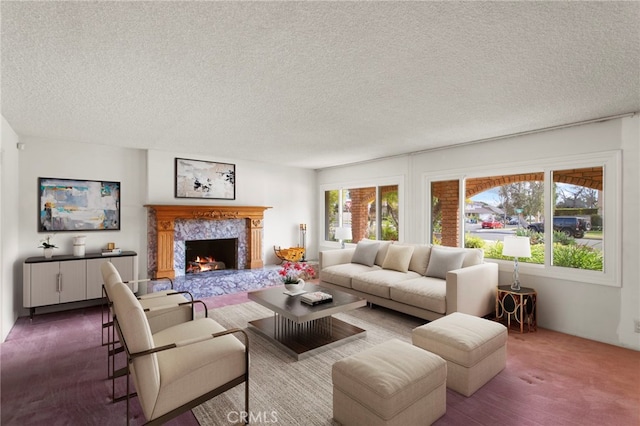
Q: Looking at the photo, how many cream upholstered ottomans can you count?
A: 2